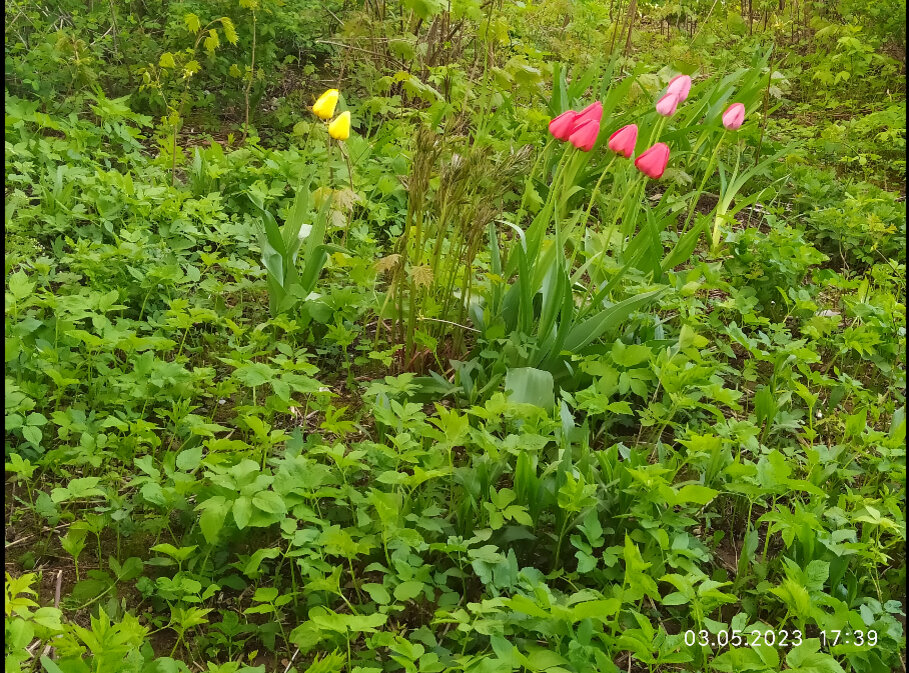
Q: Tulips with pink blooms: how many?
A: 8